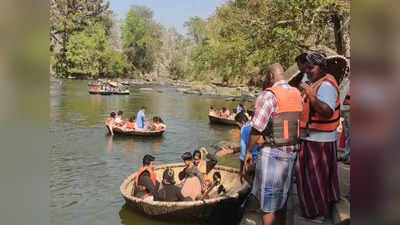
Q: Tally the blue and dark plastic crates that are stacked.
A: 0